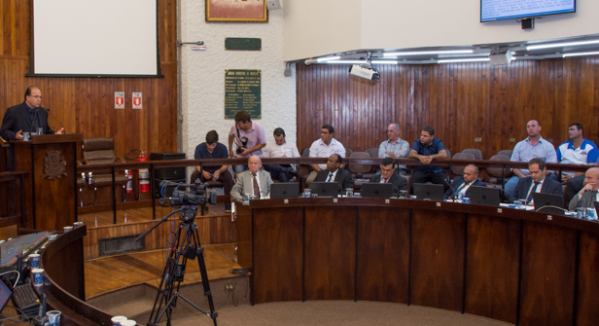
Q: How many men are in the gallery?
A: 8